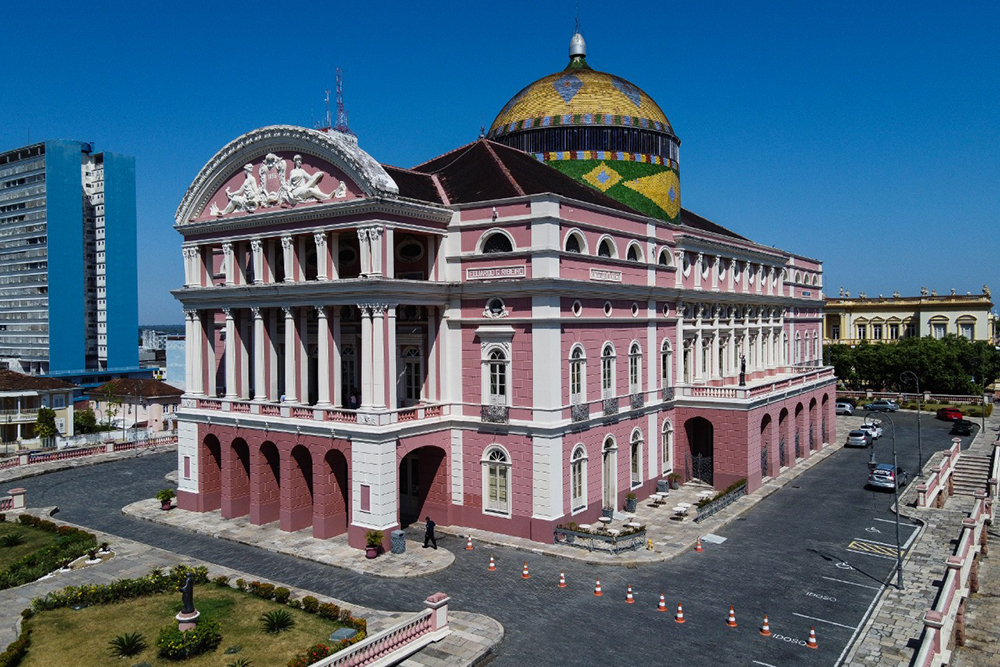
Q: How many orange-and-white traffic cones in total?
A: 12